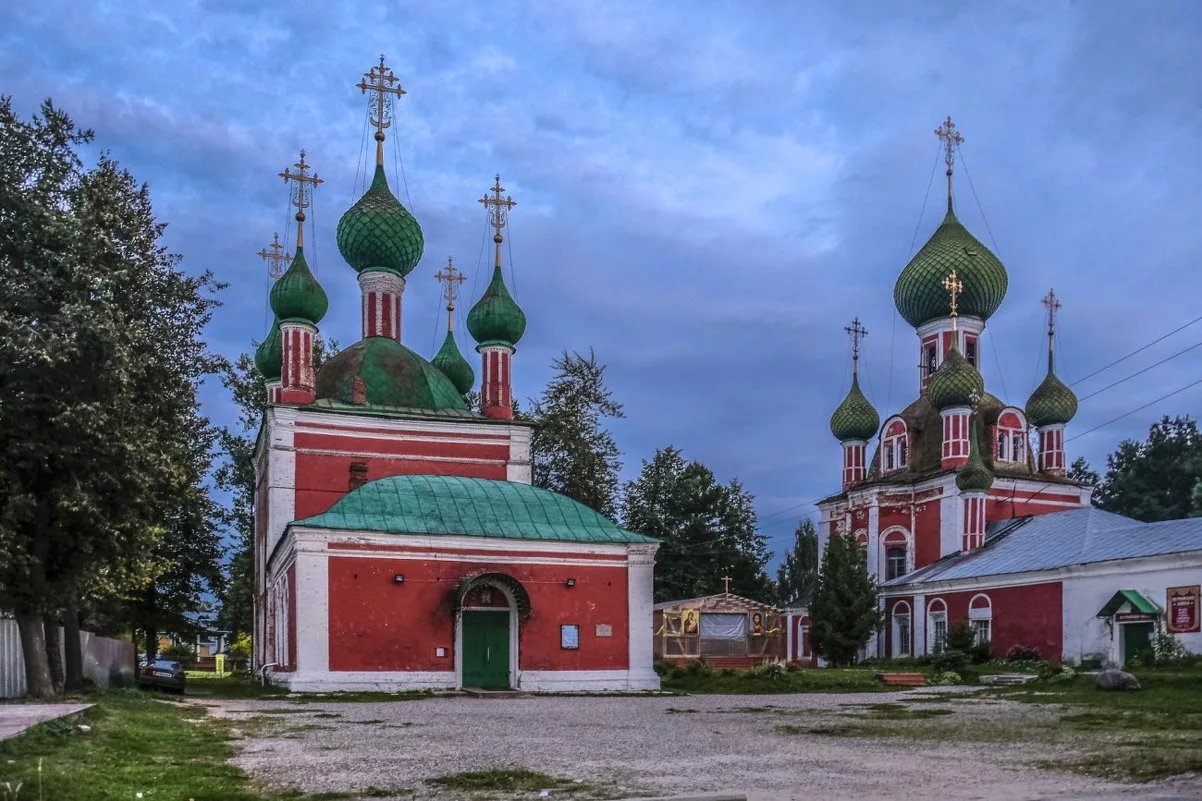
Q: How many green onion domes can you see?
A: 10